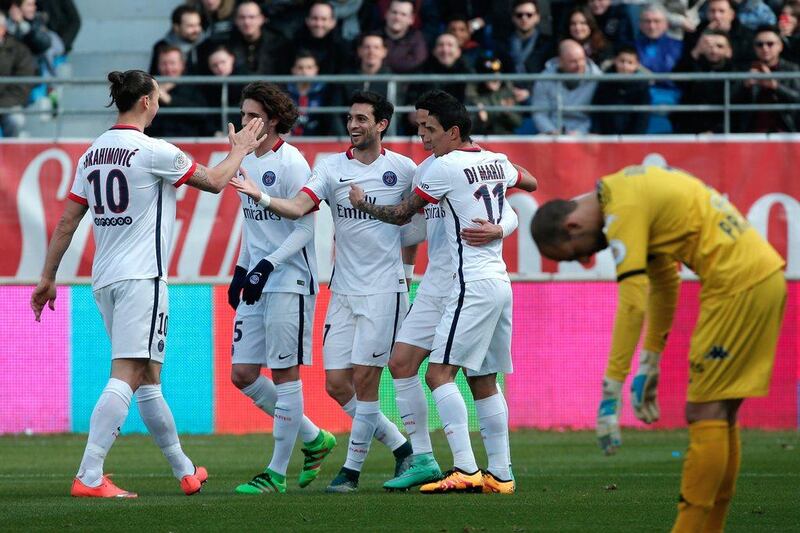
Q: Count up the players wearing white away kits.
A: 5